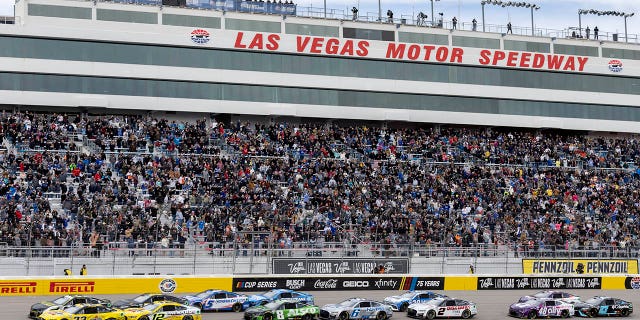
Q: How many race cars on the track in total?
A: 13